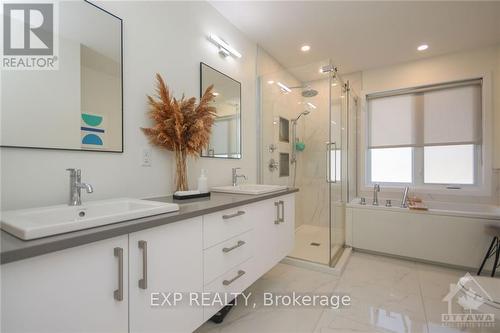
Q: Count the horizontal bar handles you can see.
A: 3